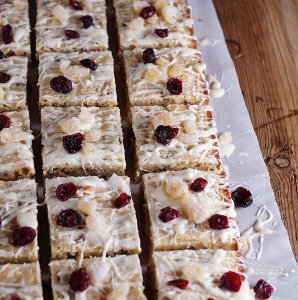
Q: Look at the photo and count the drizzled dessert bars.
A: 15